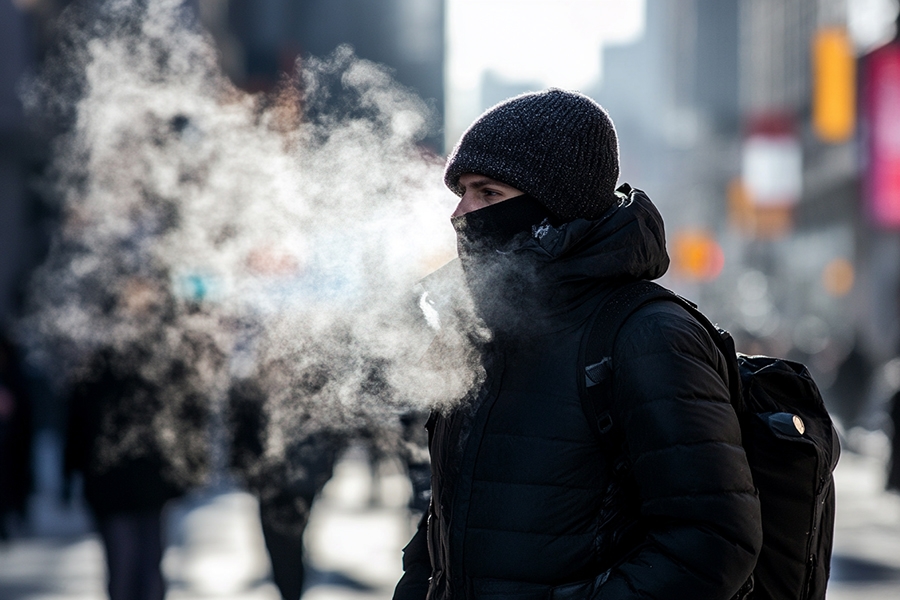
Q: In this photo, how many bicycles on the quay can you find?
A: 0